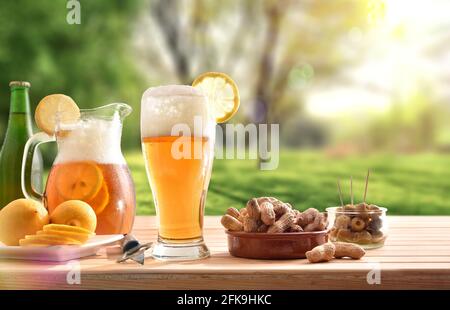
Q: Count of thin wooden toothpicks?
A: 3